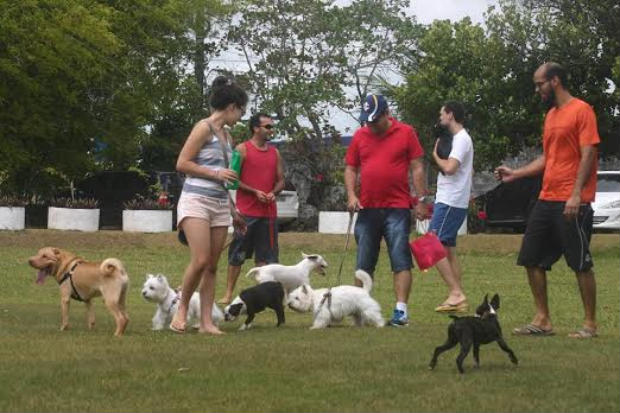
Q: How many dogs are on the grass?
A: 6